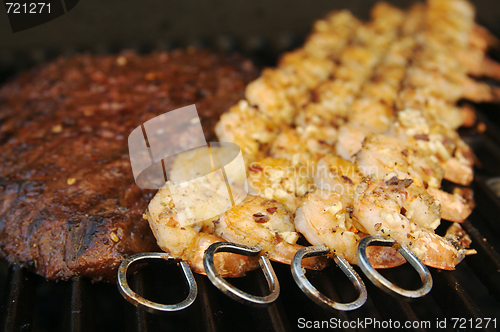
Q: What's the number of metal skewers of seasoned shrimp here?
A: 4